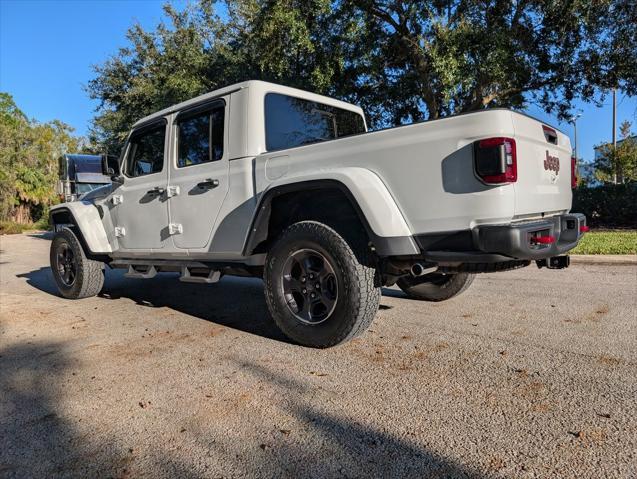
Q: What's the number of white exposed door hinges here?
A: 4